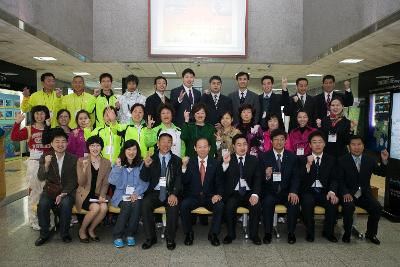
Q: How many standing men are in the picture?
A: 11